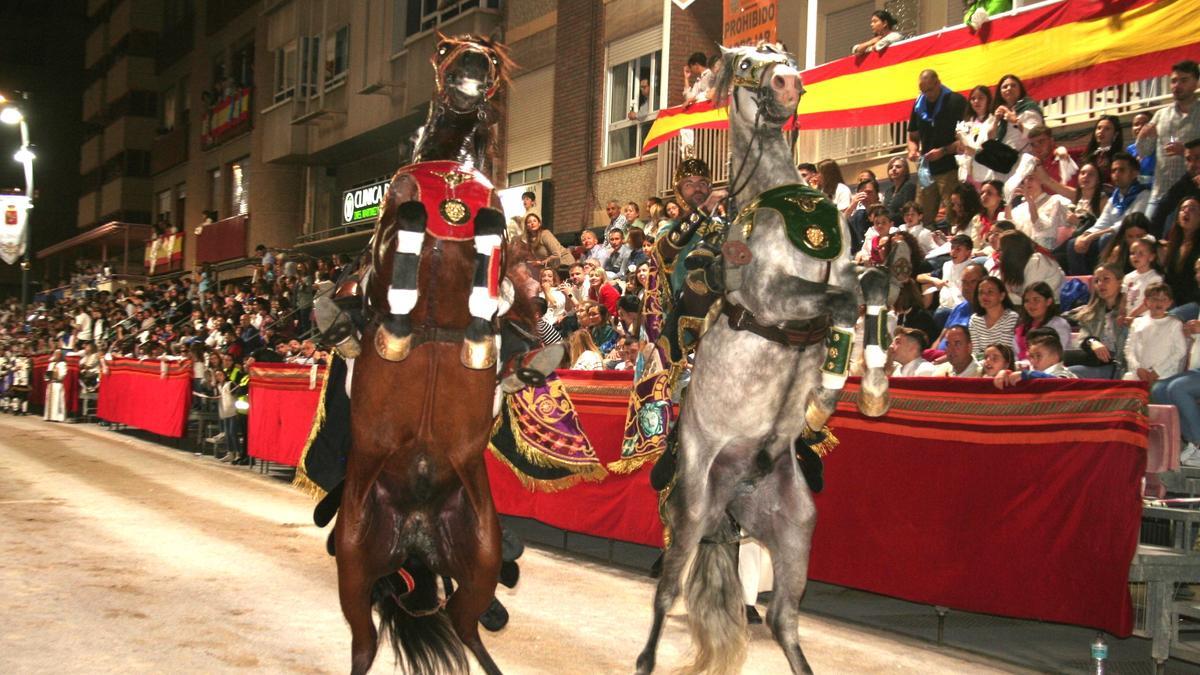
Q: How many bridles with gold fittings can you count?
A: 2